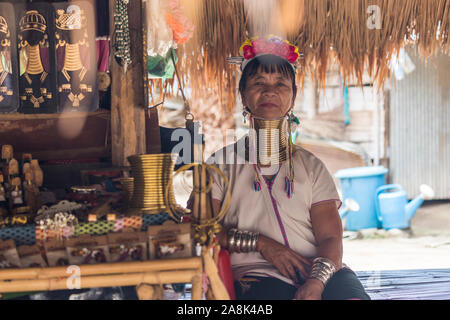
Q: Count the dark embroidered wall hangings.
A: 3